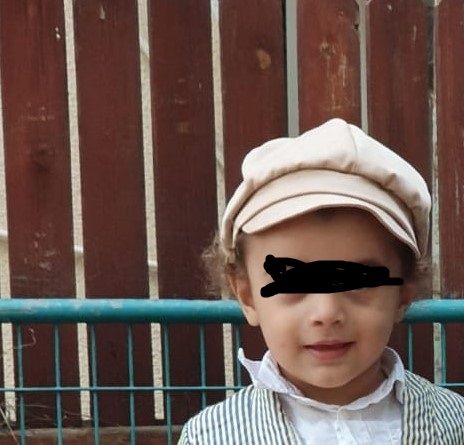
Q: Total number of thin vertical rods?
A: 9